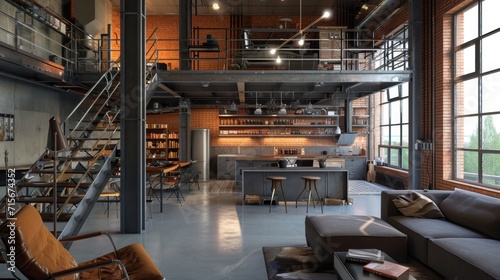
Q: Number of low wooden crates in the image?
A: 2